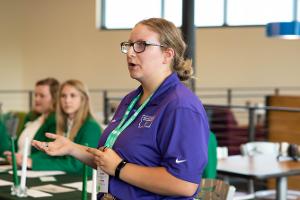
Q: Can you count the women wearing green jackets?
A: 2